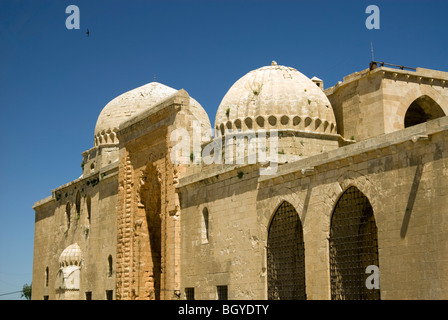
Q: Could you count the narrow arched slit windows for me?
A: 6